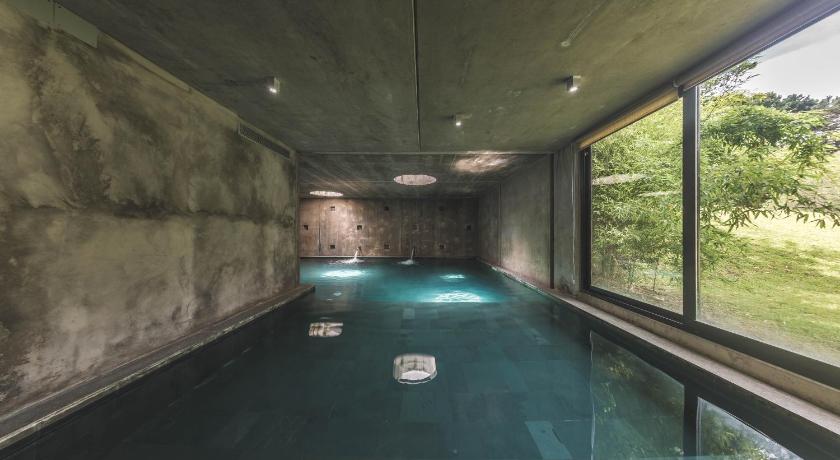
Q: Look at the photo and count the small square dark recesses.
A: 10